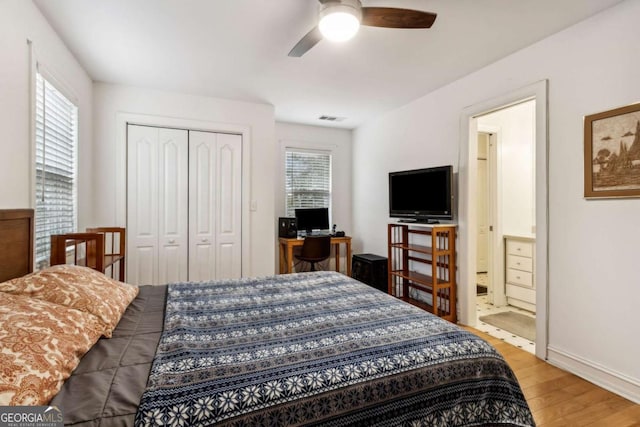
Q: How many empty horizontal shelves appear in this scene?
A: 3